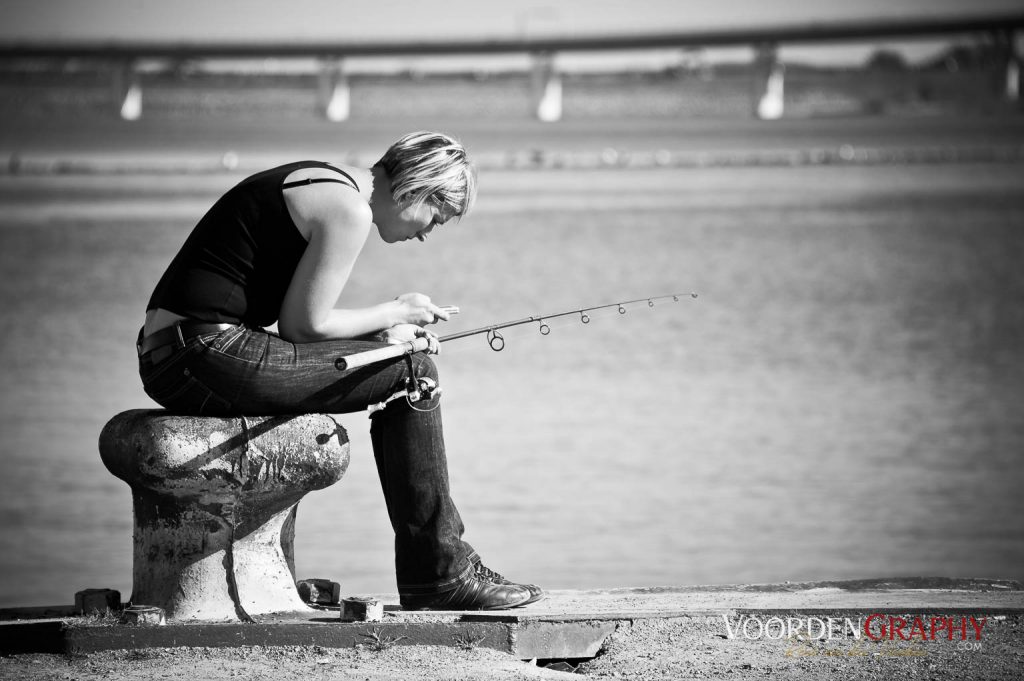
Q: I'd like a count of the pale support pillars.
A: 5